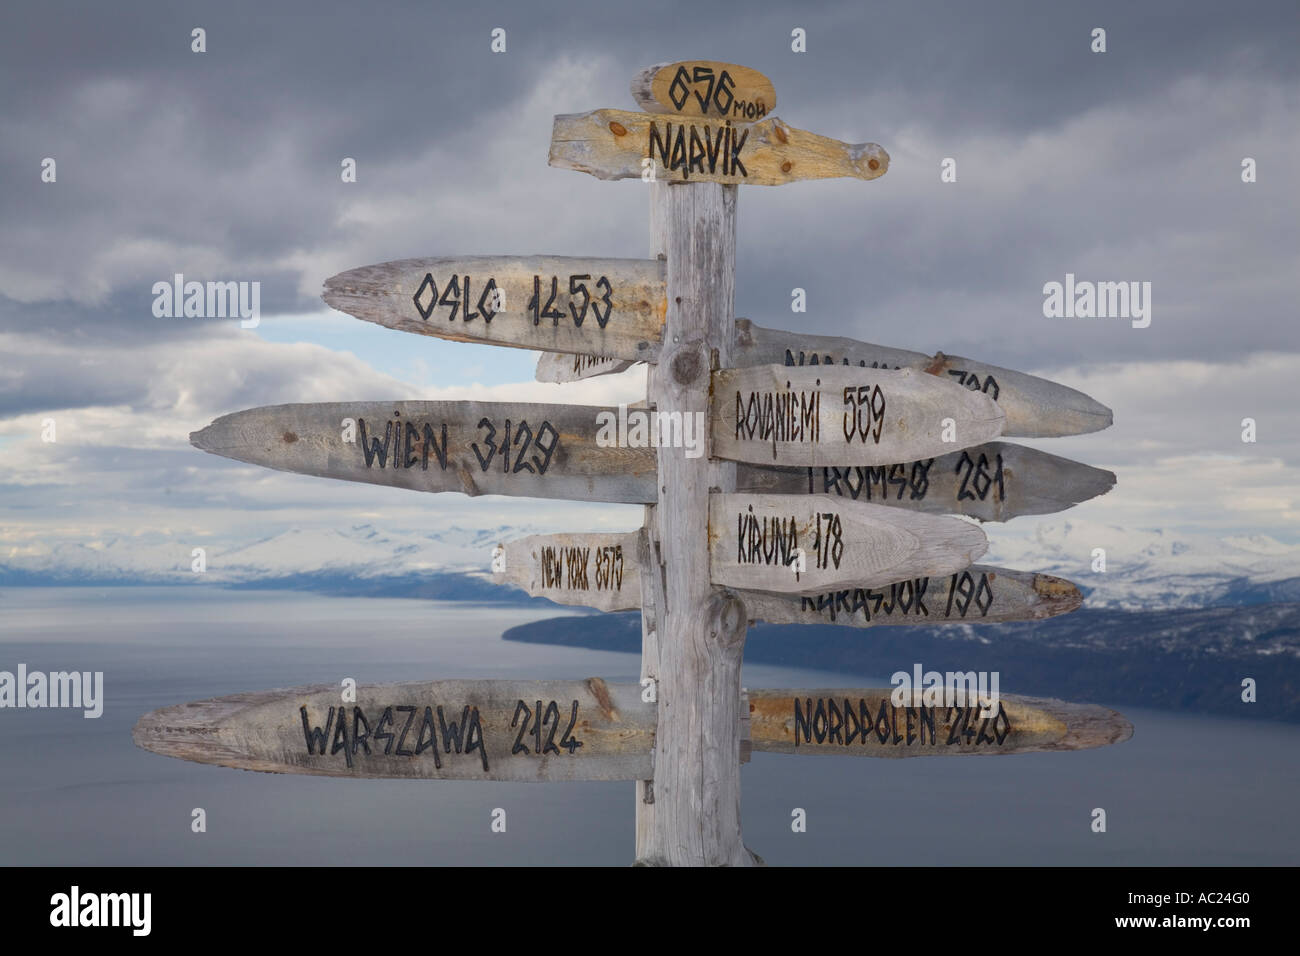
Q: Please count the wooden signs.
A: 13